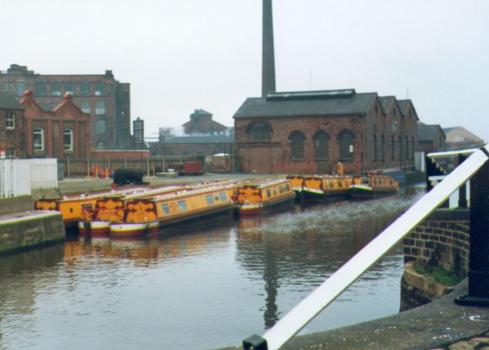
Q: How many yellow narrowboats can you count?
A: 7